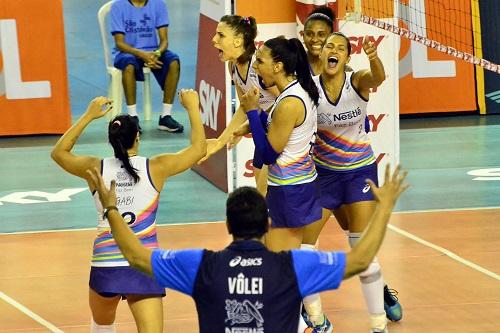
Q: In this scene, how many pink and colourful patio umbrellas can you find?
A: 0